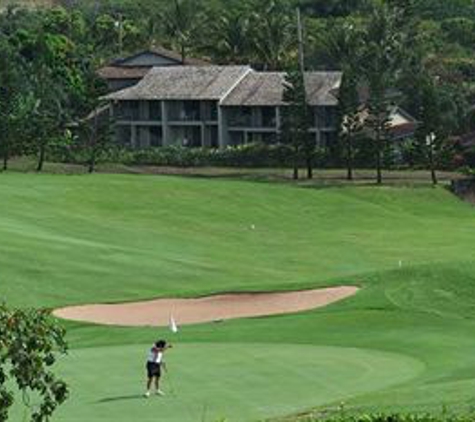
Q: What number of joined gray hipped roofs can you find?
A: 2